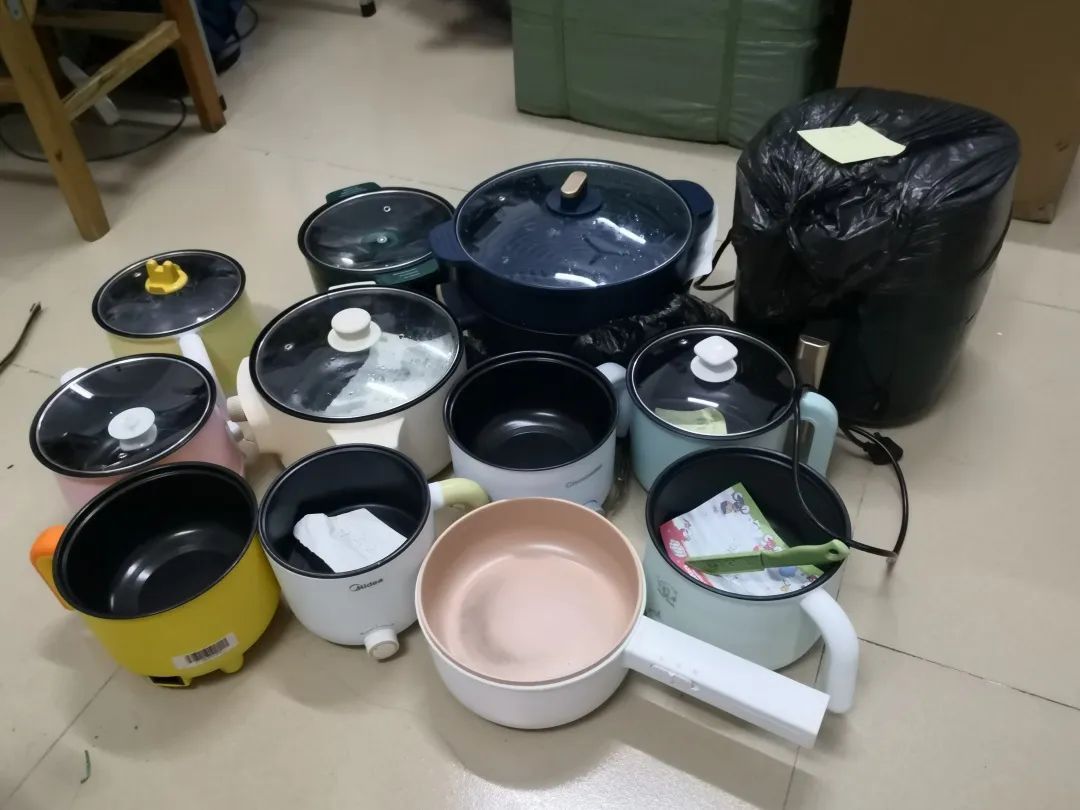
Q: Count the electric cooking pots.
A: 11